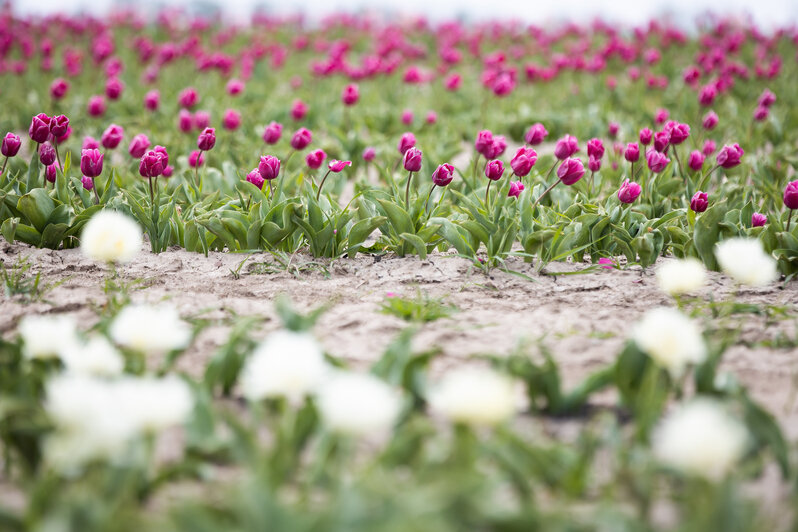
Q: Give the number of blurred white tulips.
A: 13